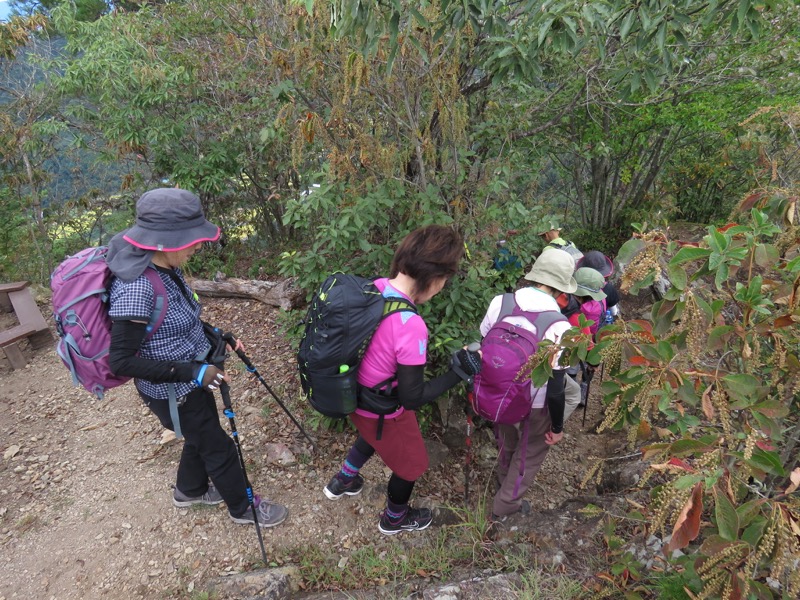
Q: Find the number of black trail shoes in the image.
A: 2